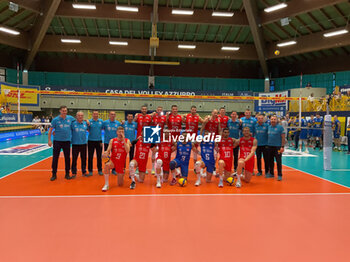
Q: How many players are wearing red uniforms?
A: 11